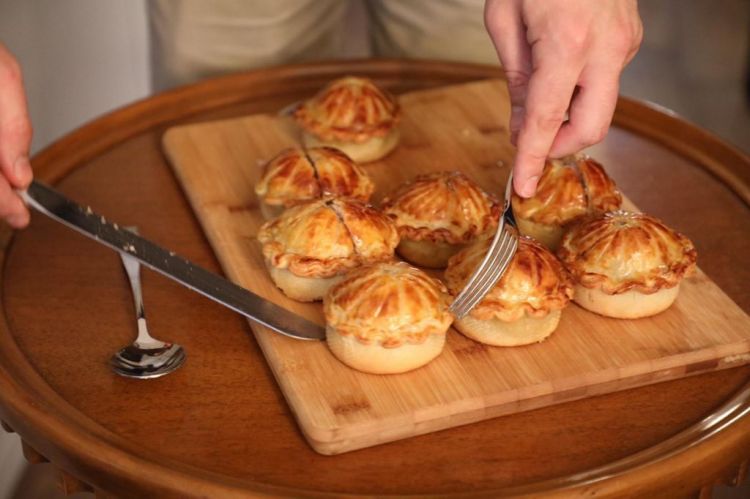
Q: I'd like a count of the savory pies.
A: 8